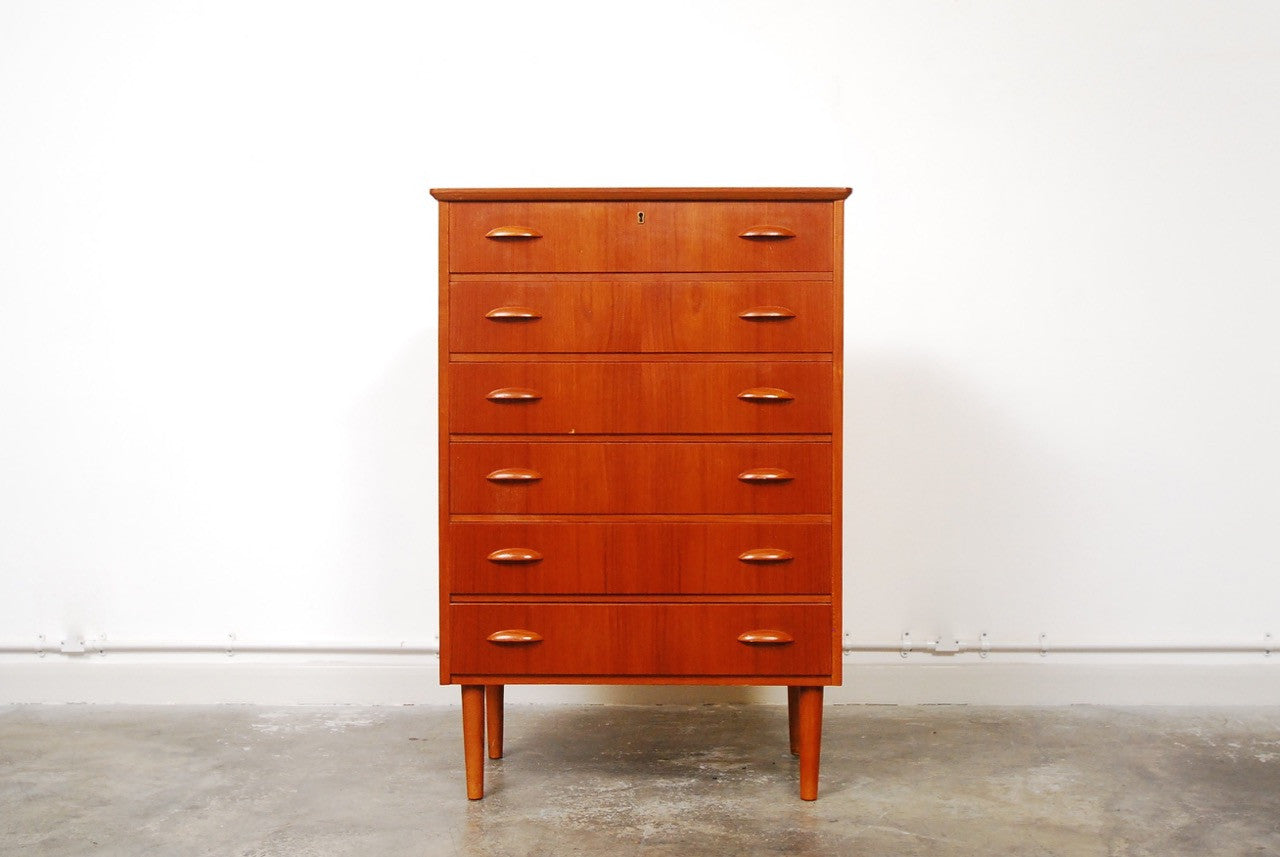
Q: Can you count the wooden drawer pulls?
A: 12